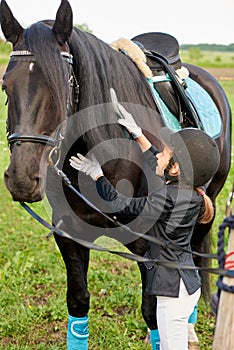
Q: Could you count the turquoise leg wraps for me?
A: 3